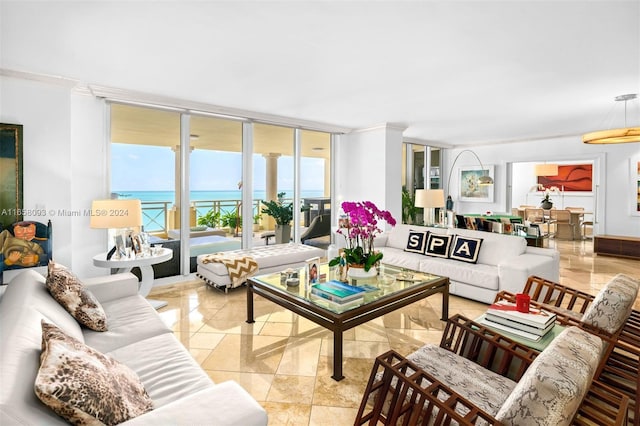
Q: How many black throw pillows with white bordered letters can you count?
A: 3